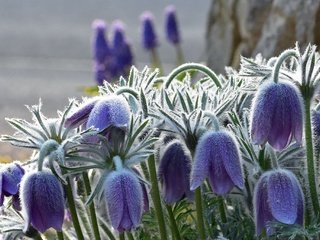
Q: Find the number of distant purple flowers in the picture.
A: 4